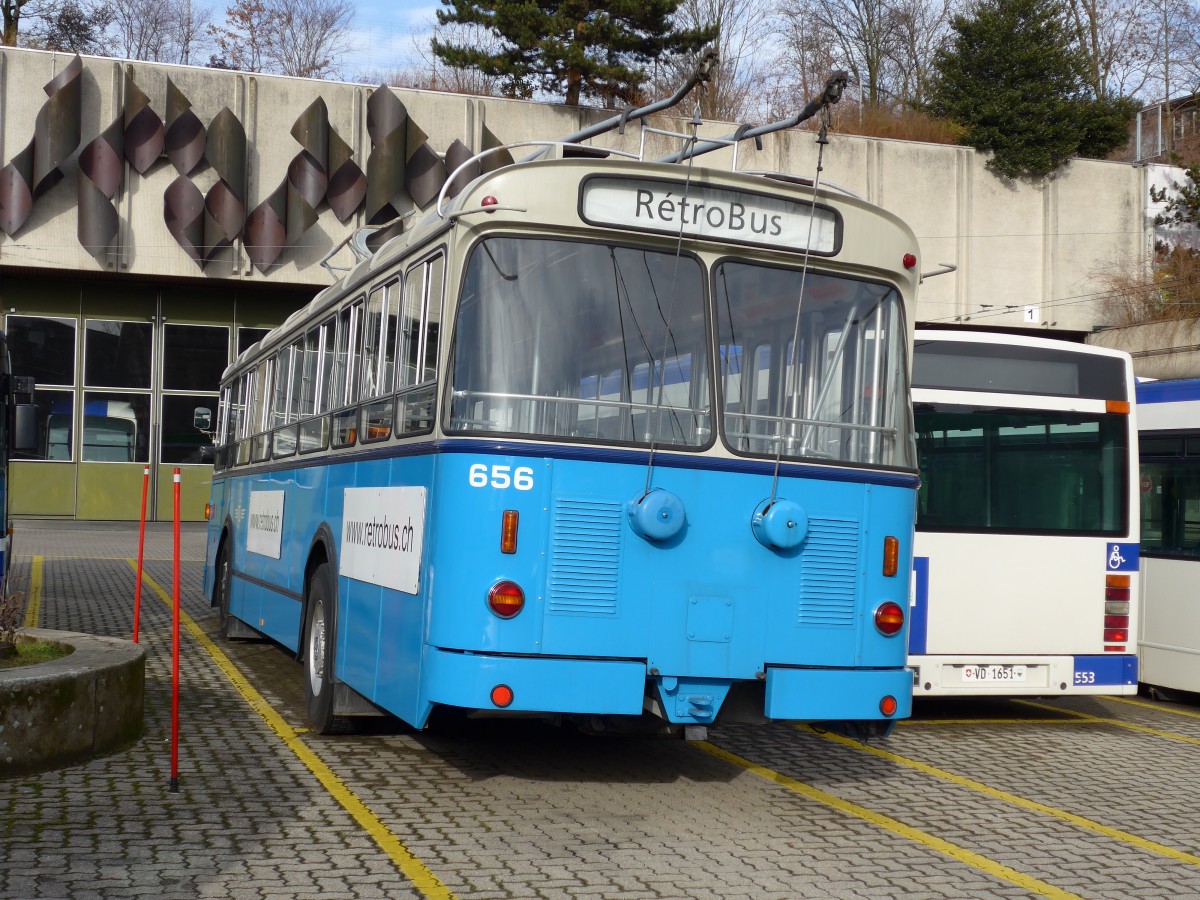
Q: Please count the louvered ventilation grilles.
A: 2